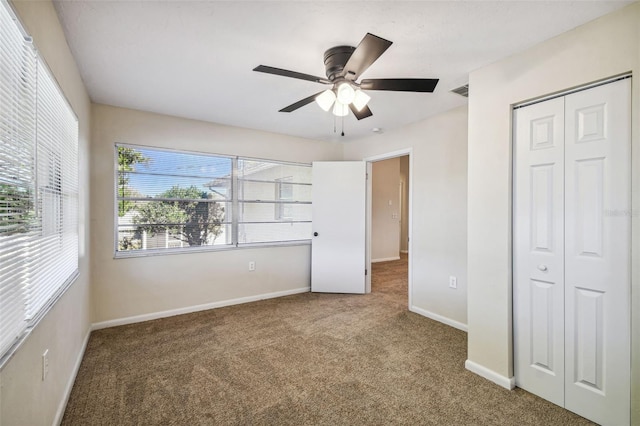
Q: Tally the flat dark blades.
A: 5